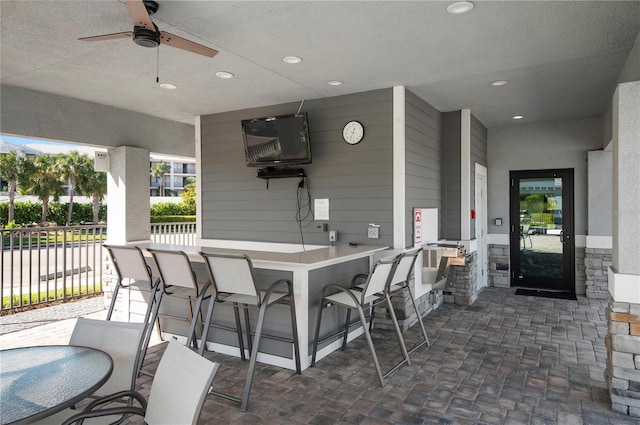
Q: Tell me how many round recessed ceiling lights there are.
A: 7